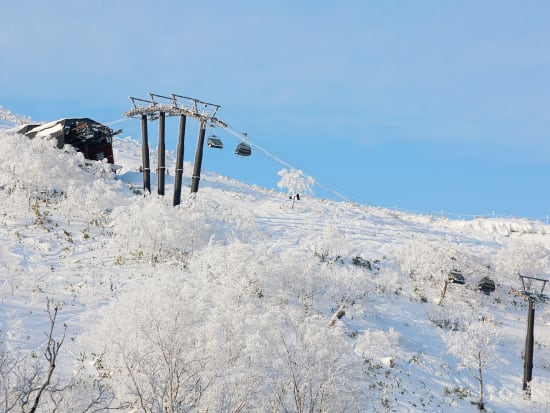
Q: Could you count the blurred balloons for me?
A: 0